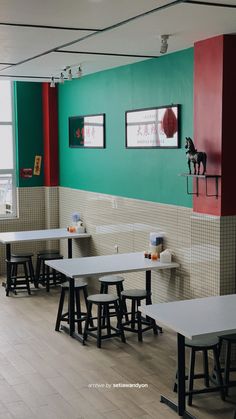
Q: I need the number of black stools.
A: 10